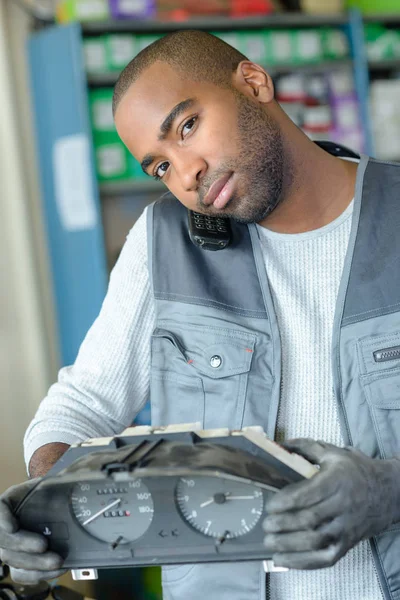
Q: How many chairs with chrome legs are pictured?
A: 0